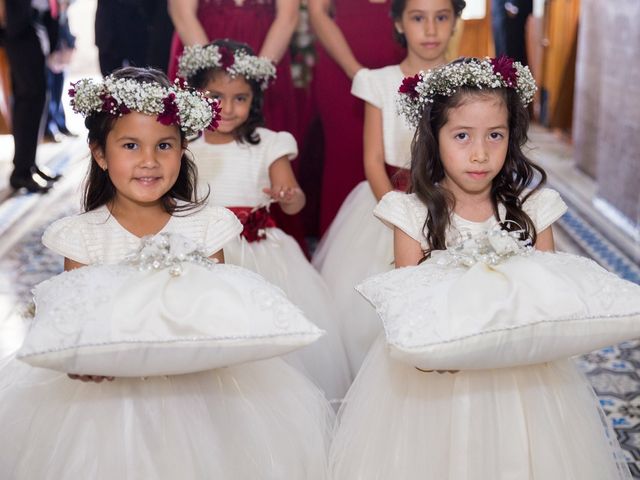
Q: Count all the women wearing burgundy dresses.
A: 2